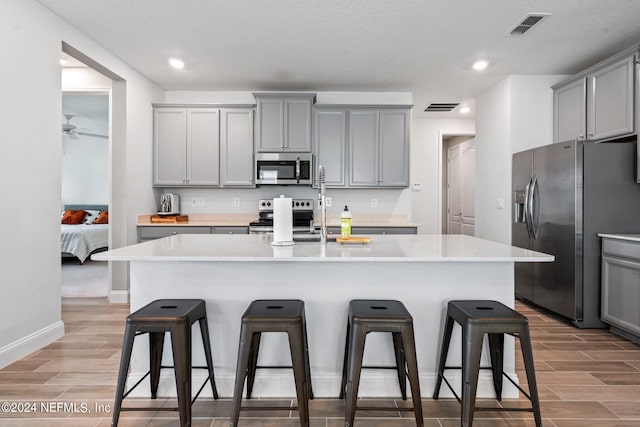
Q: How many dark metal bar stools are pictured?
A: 4